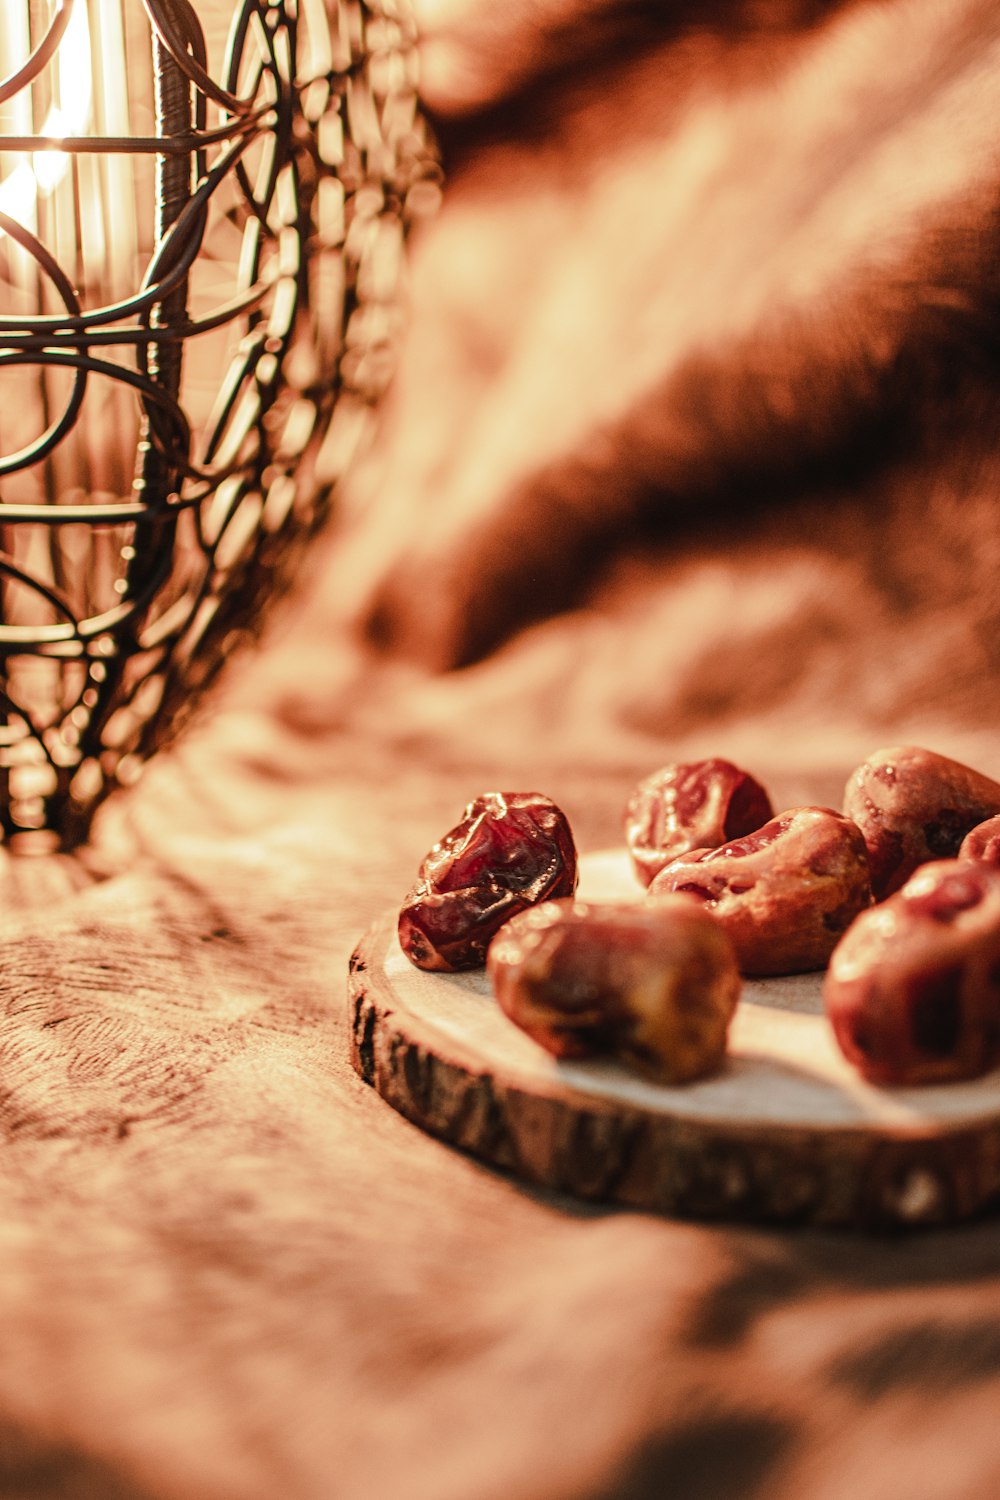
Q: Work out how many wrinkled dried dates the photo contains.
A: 7